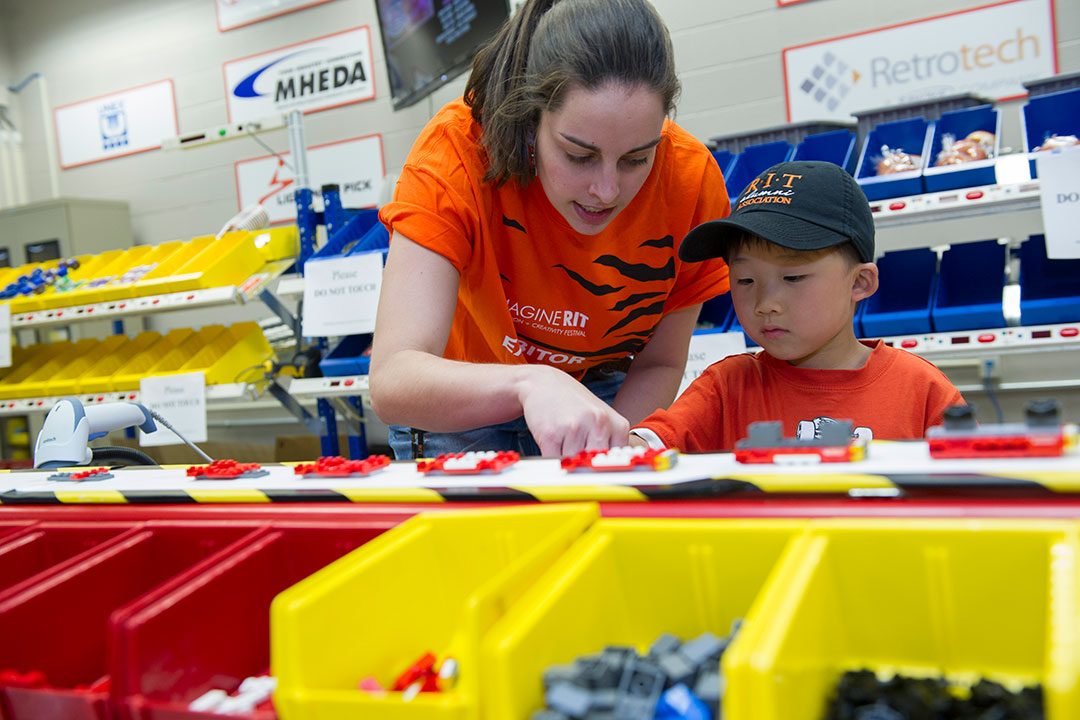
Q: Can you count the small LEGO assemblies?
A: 7